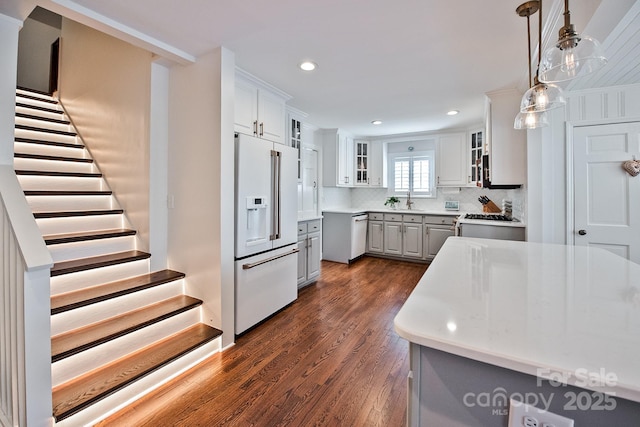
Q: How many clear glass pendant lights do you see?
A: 3